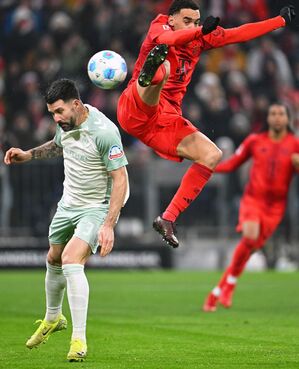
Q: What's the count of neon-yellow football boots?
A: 2